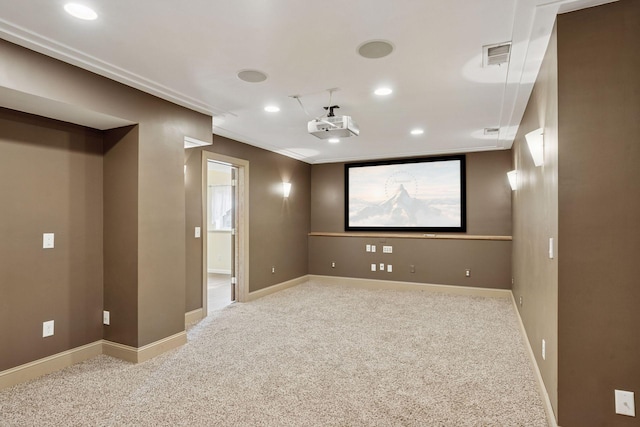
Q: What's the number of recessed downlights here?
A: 5